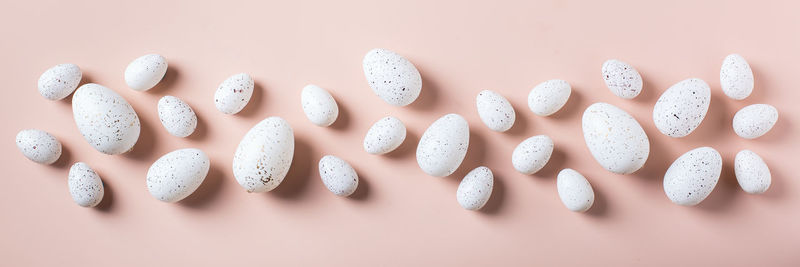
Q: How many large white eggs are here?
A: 8